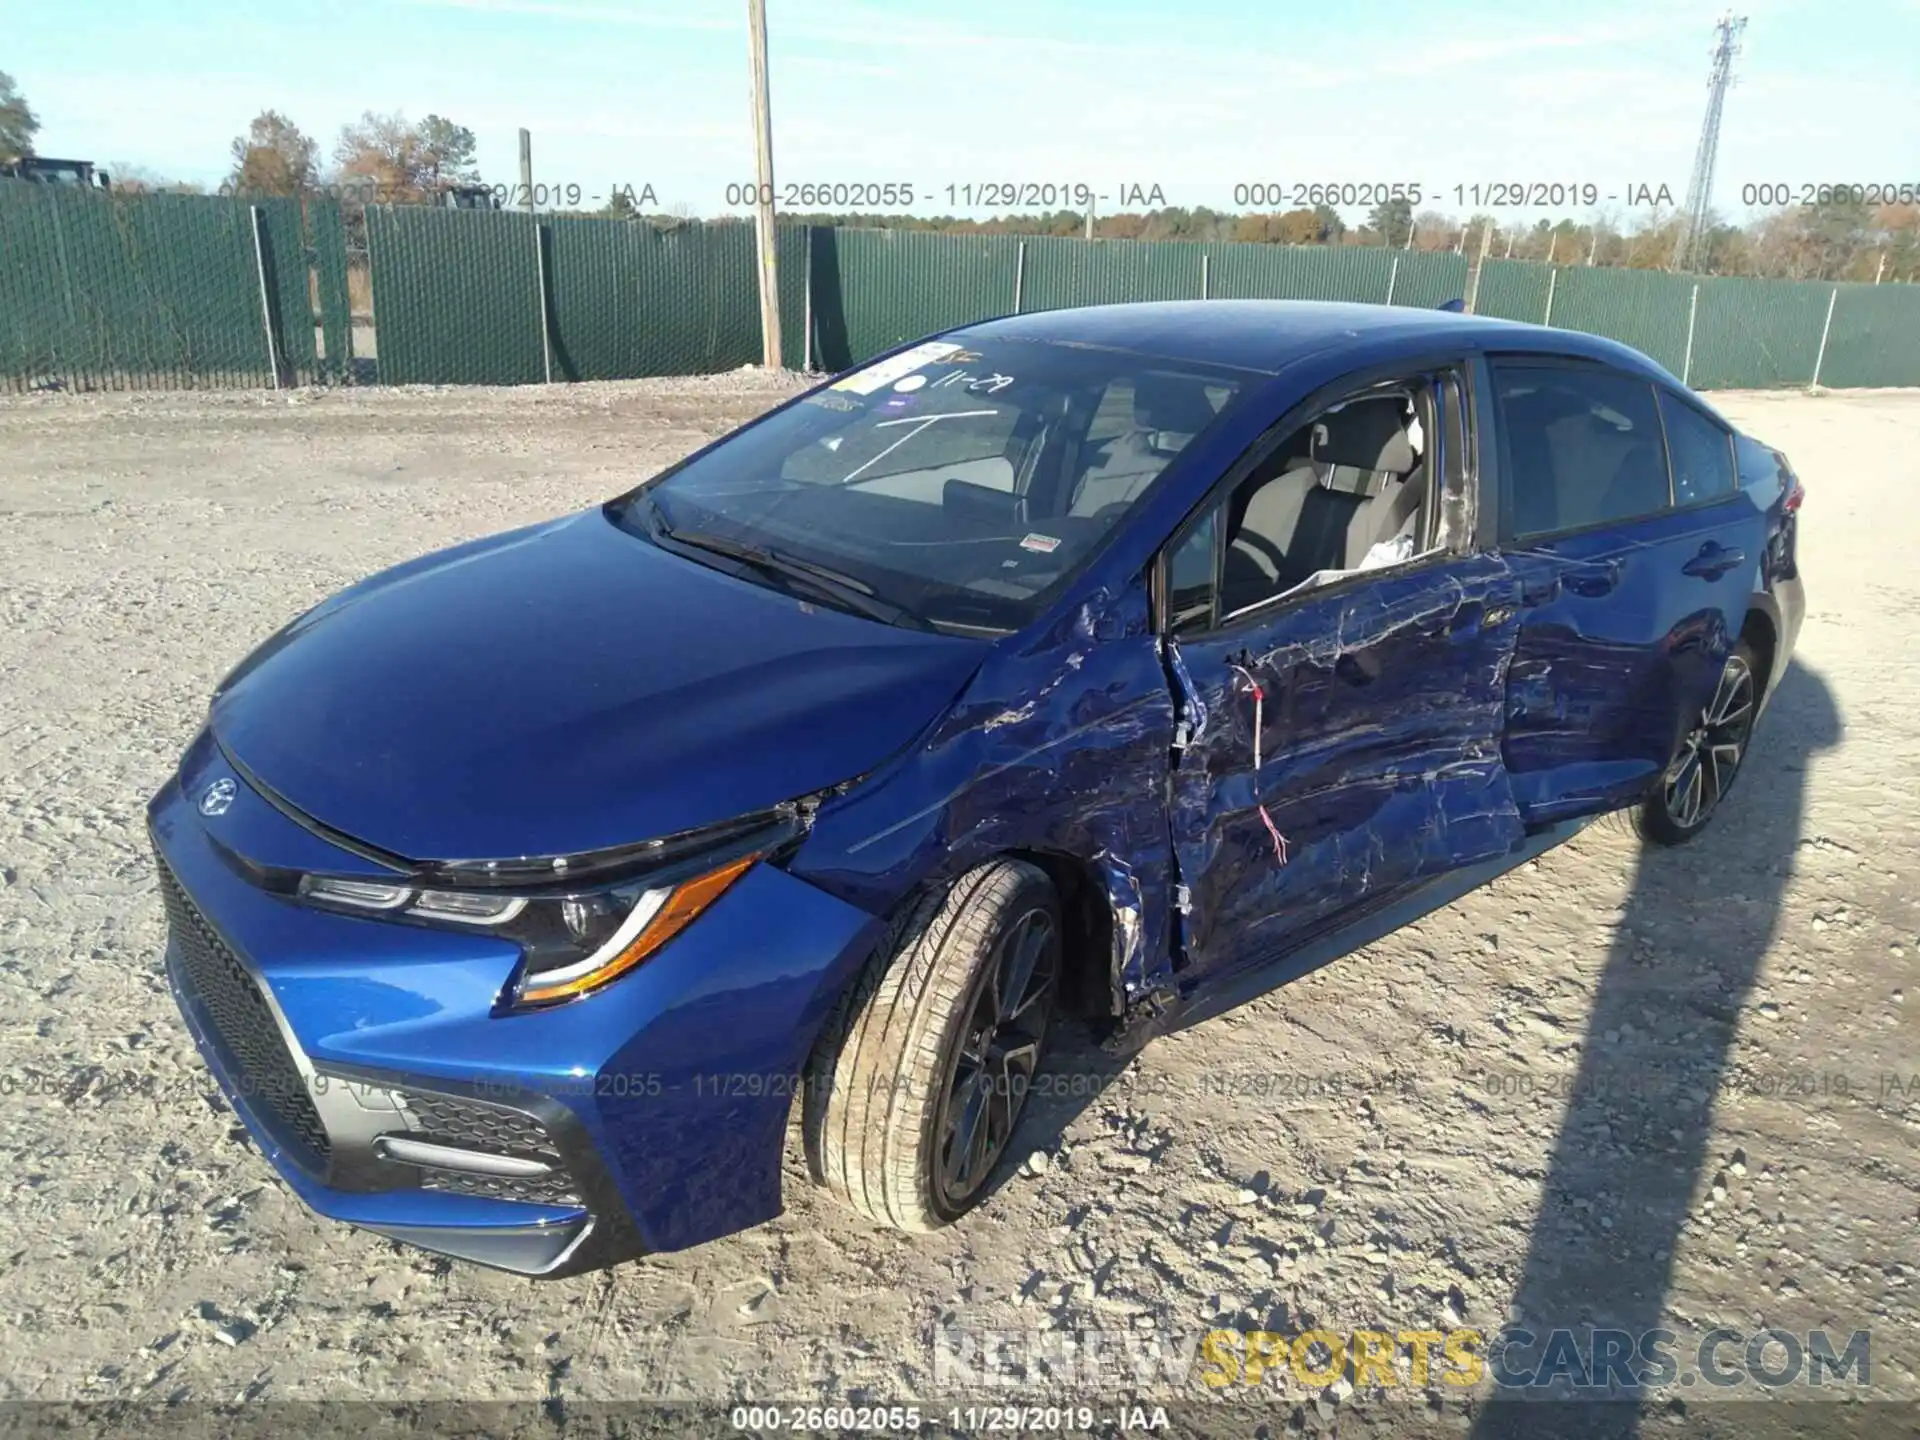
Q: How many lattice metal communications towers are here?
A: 1